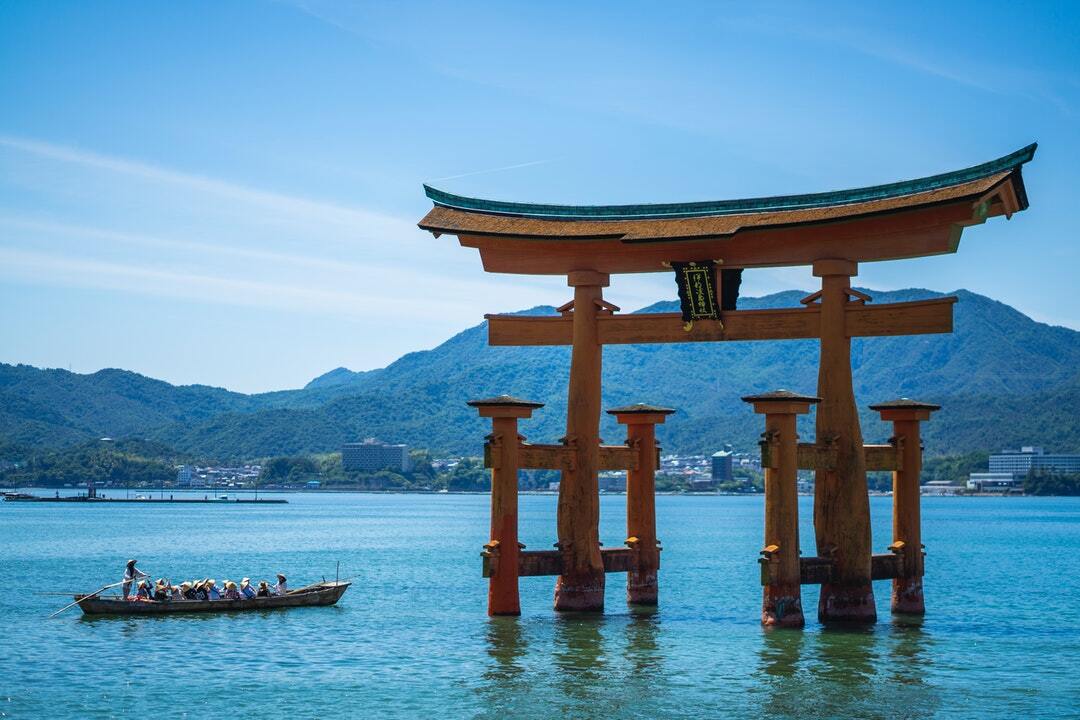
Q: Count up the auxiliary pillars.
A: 4